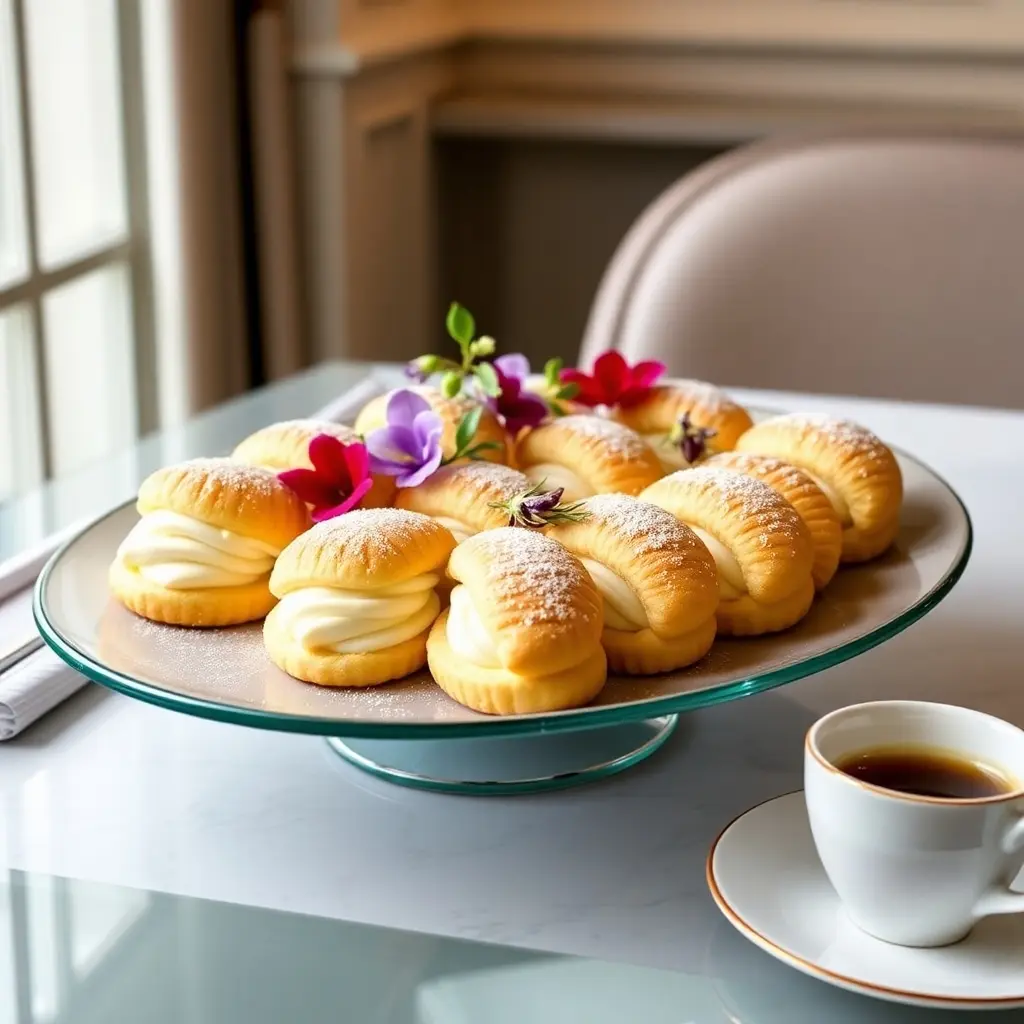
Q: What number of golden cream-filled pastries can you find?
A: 12